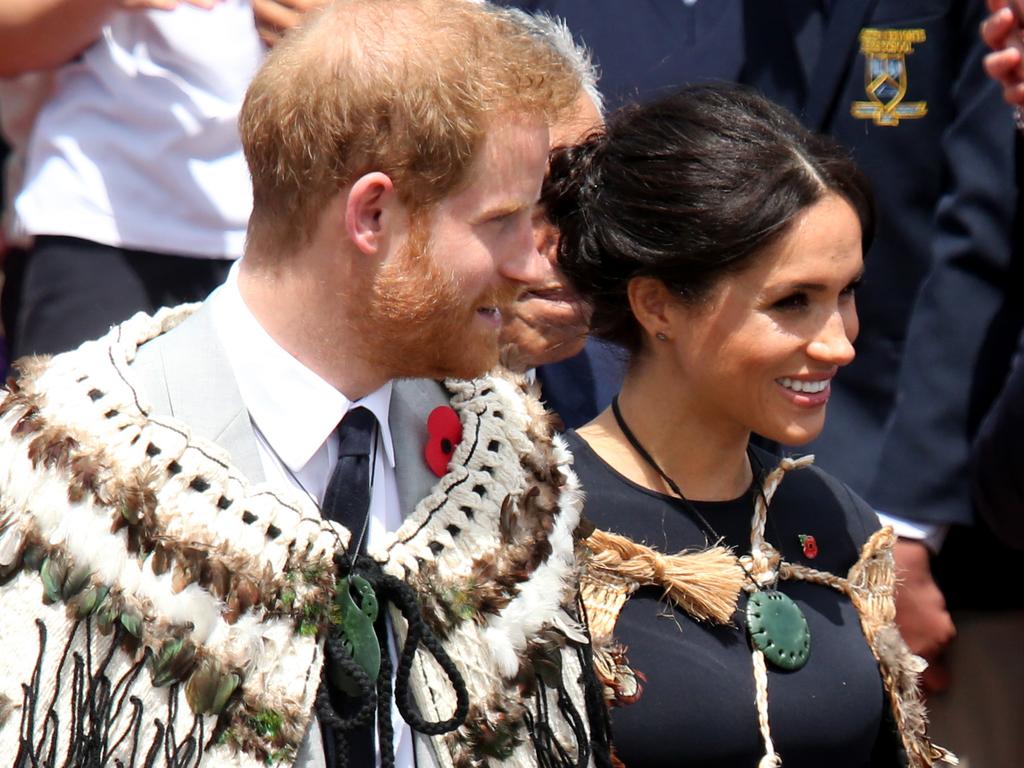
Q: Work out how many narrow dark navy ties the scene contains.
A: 1